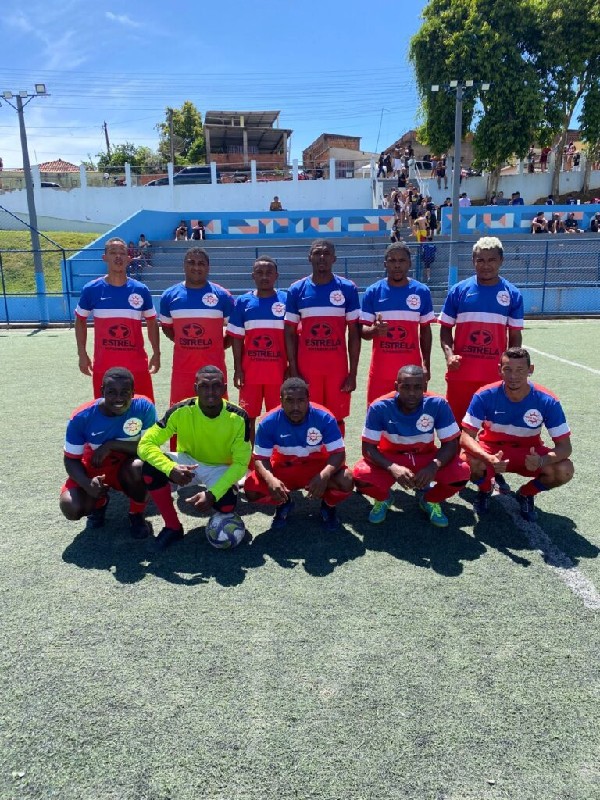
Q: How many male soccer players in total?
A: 11